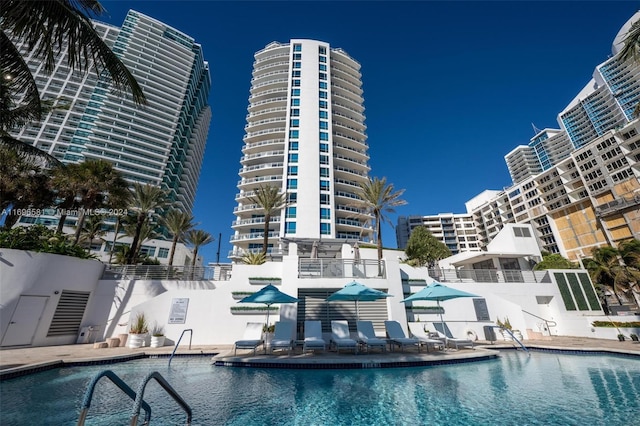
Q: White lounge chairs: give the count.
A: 8